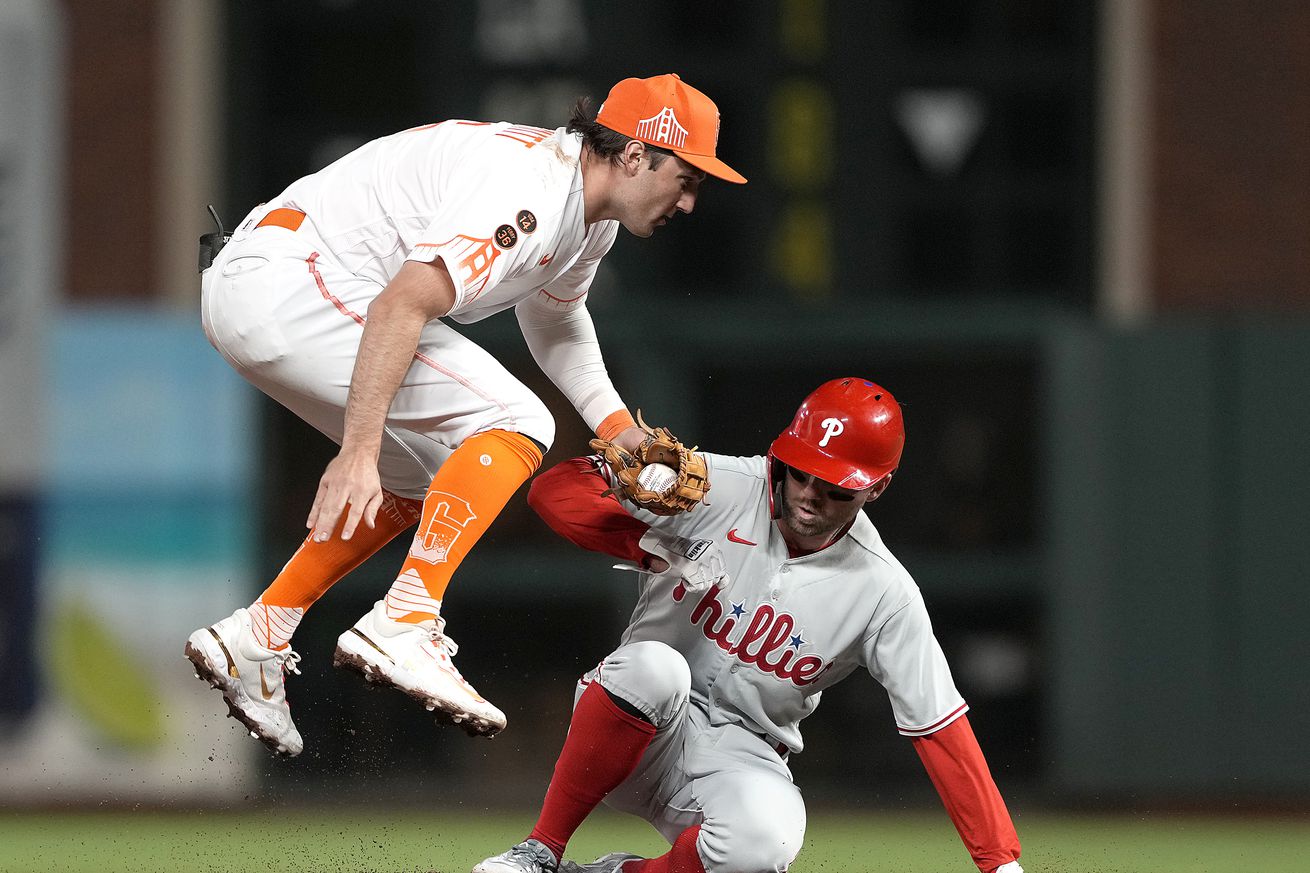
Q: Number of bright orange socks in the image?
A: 2